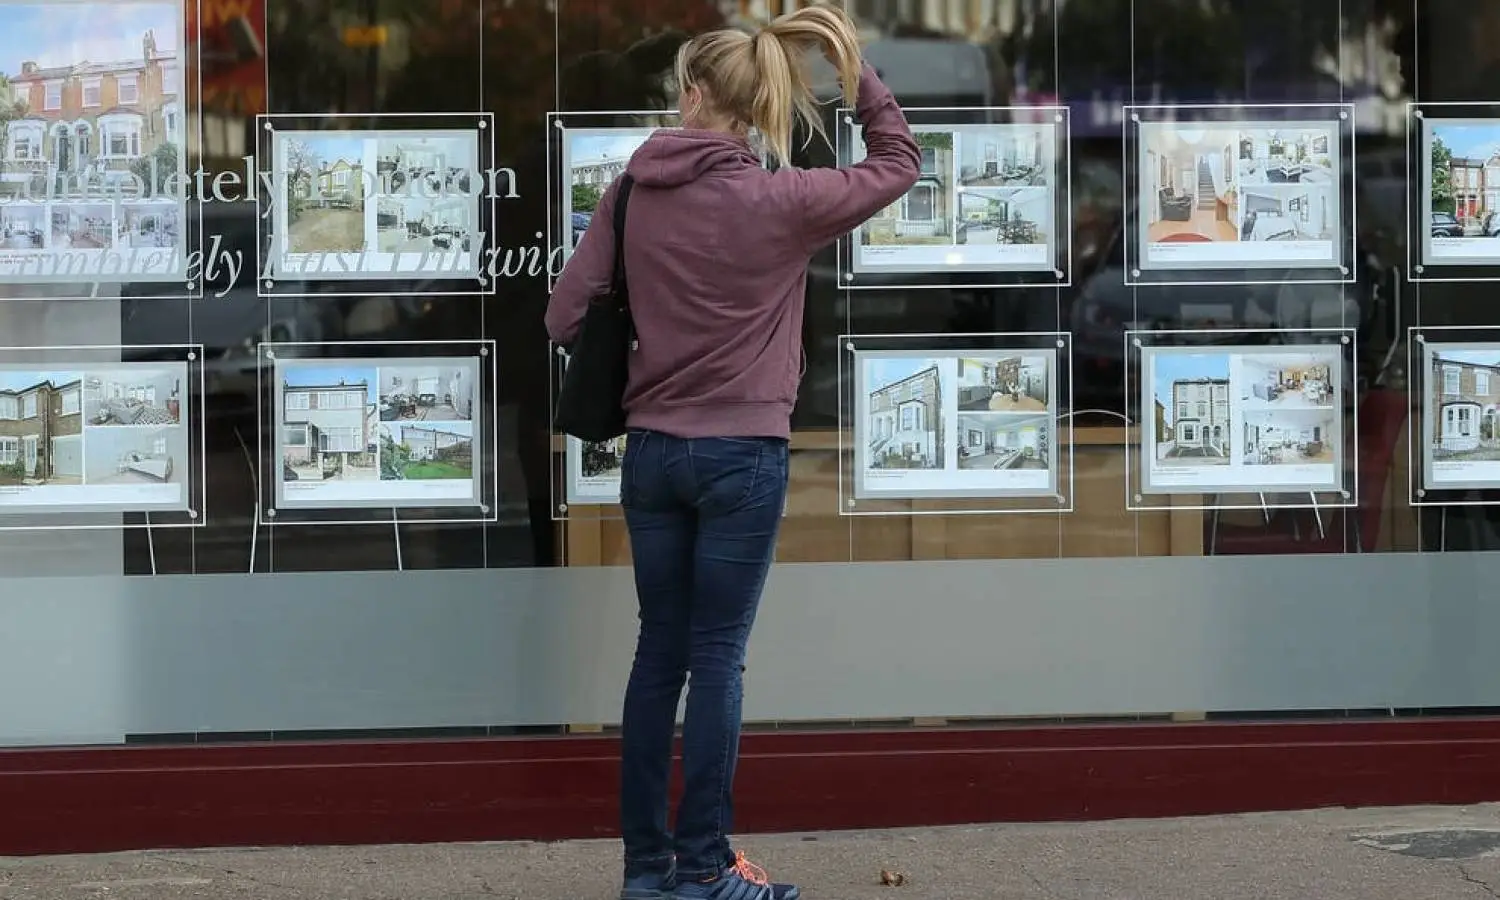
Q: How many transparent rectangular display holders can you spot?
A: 12